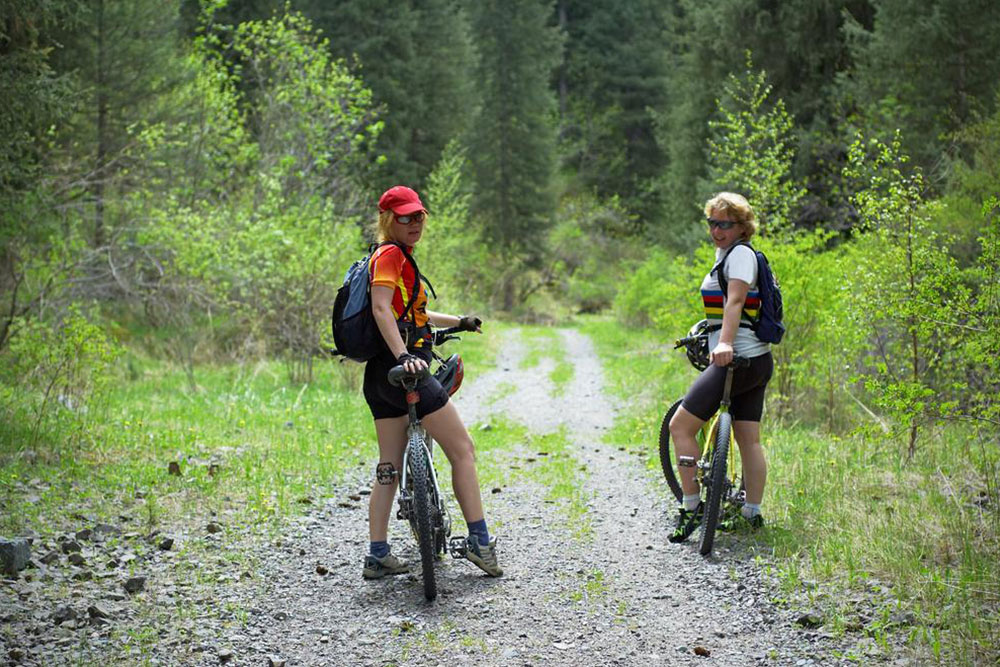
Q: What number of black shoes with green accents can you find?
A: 2